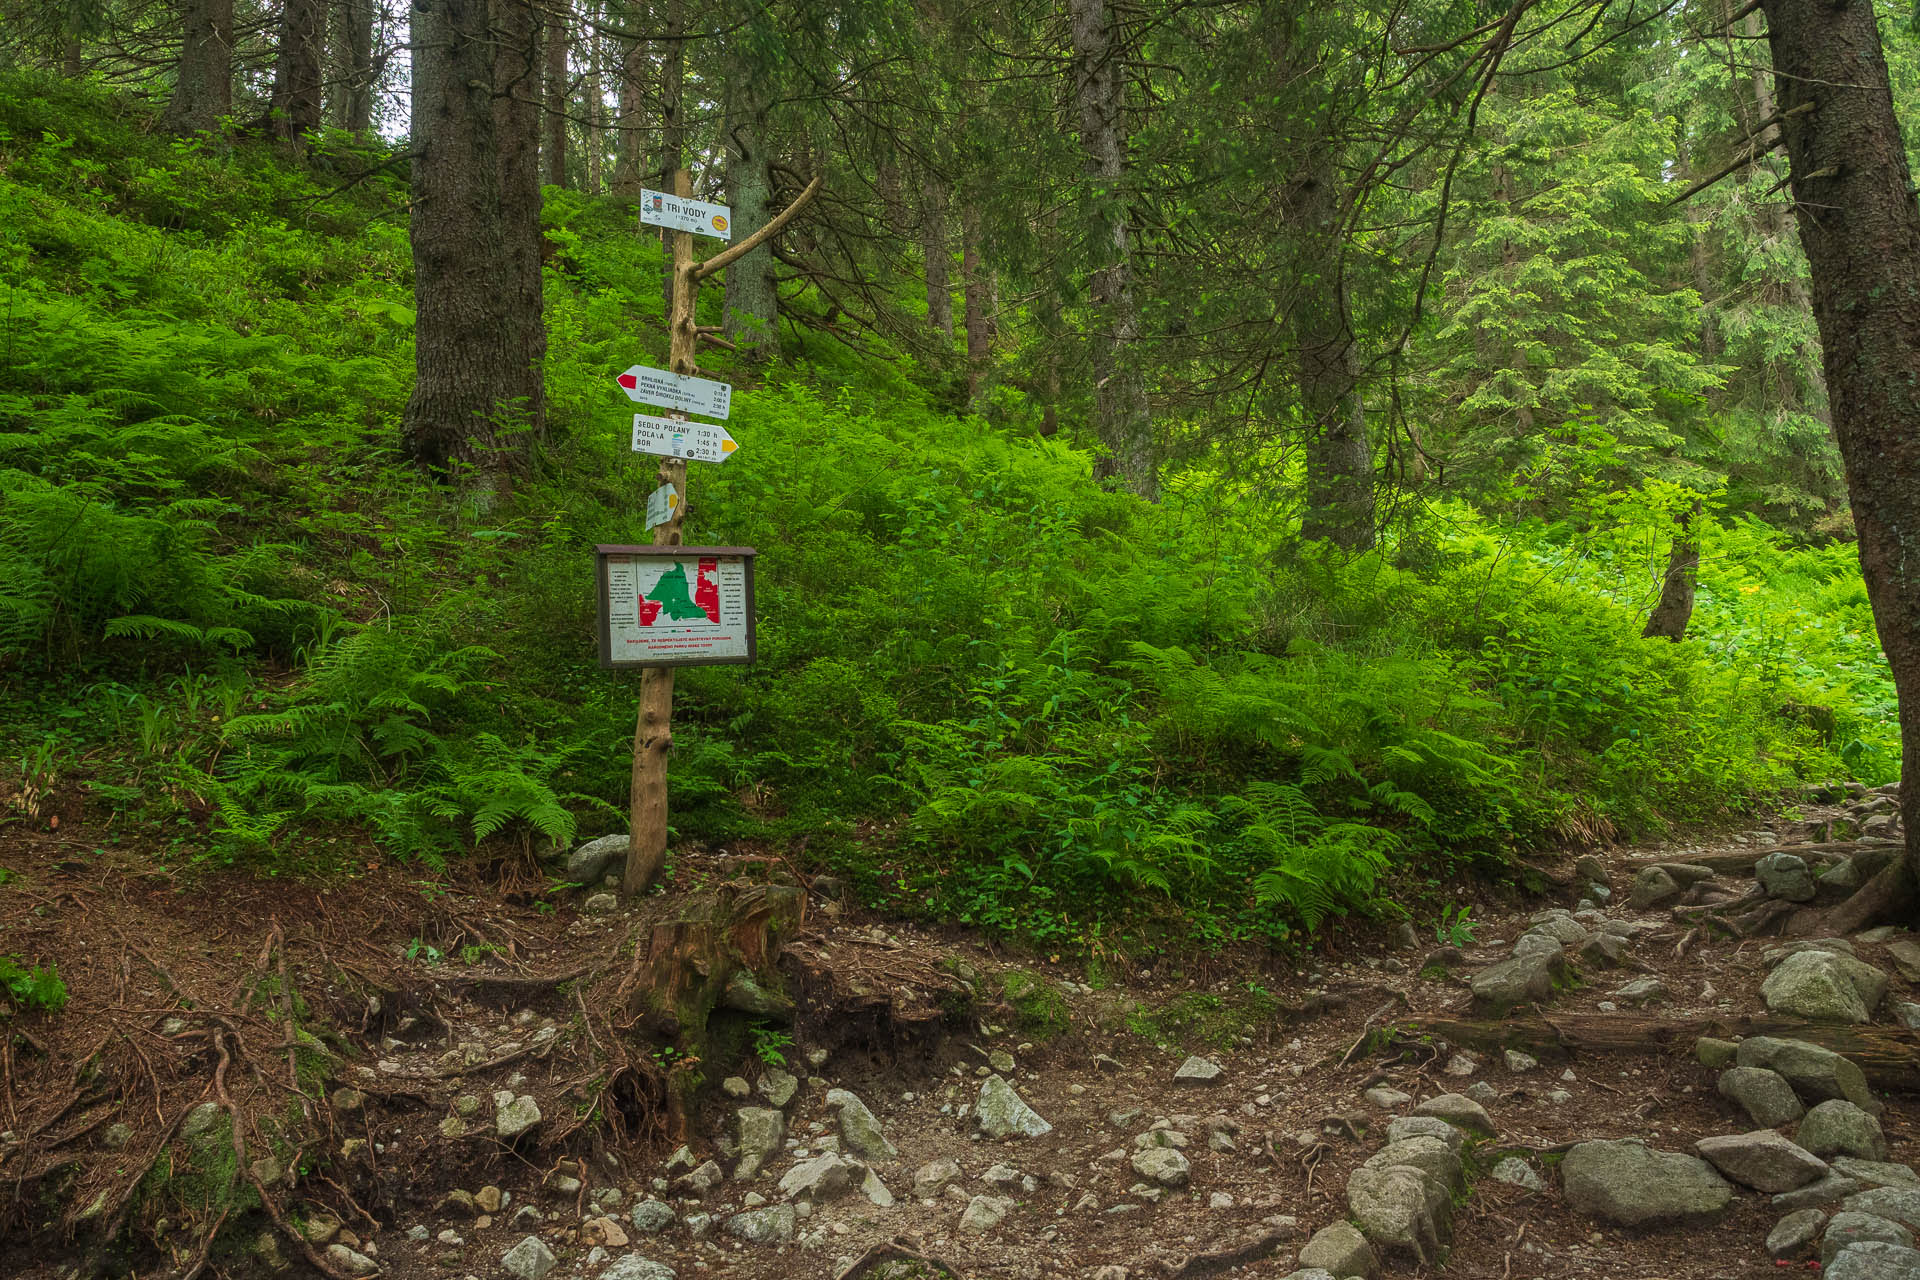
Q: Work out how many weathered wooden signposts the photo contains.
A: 1